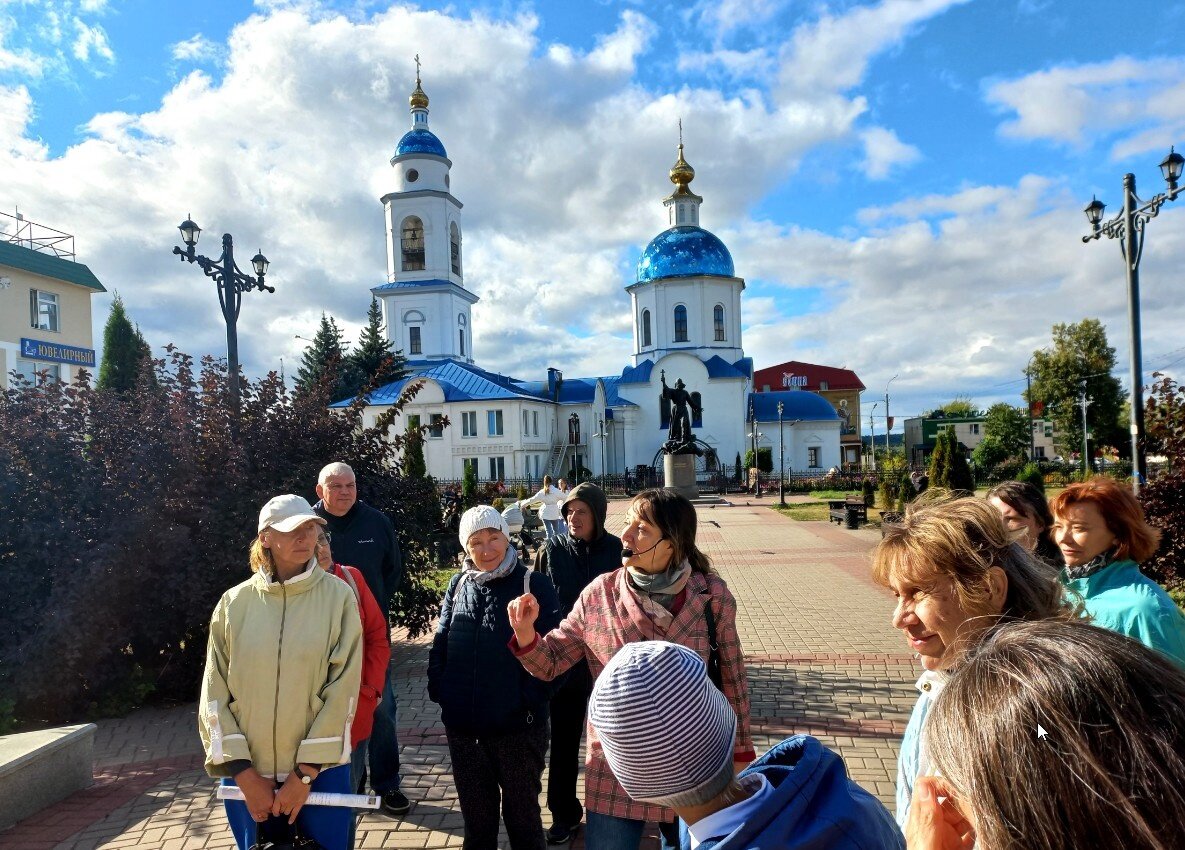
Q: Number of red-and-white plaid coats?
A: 1